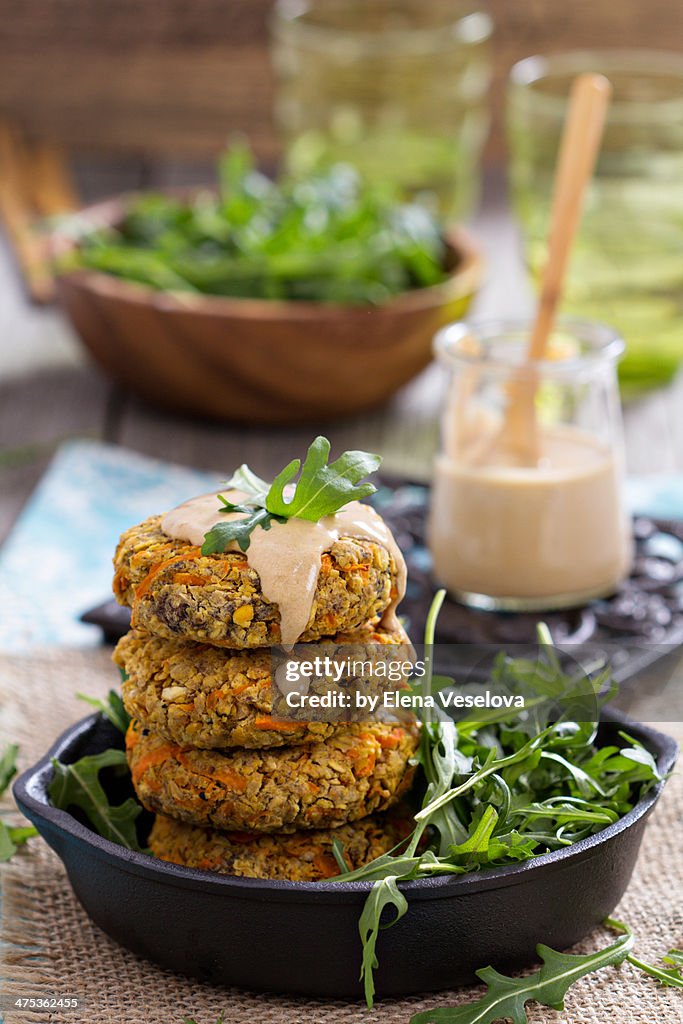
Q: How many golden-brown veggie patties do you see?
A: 4